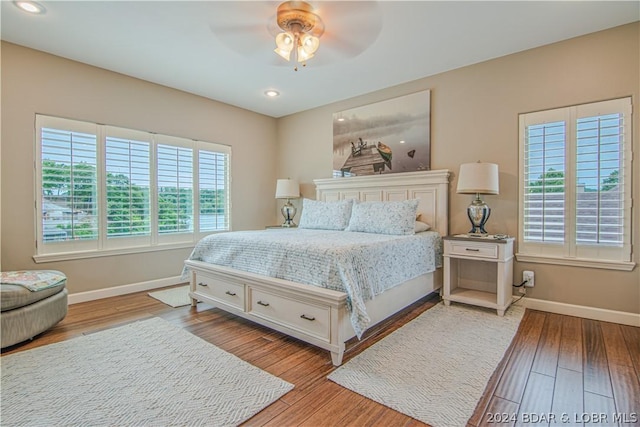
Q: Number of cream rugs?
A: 3